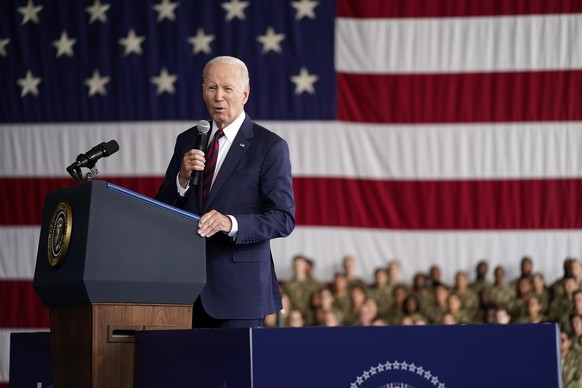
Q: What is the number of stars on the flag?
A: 14